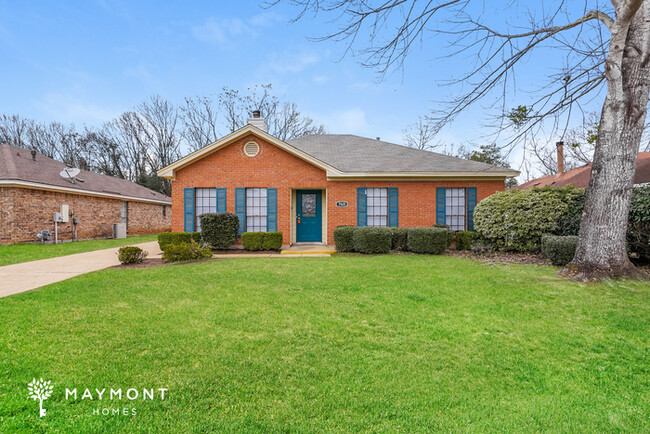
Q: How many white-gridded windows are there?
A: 4